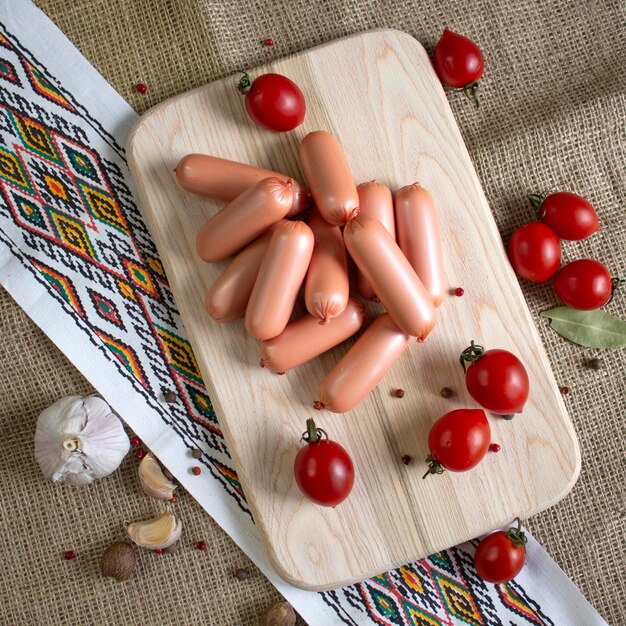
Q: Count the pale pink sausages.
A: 11